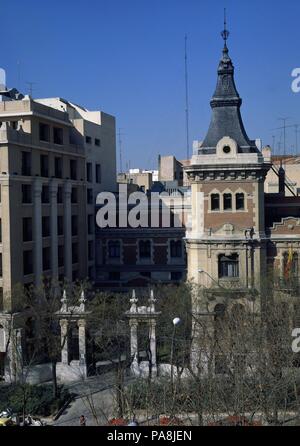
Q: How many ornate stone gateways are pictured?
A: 2